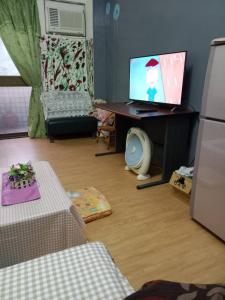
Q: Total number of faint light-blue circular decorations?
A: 2